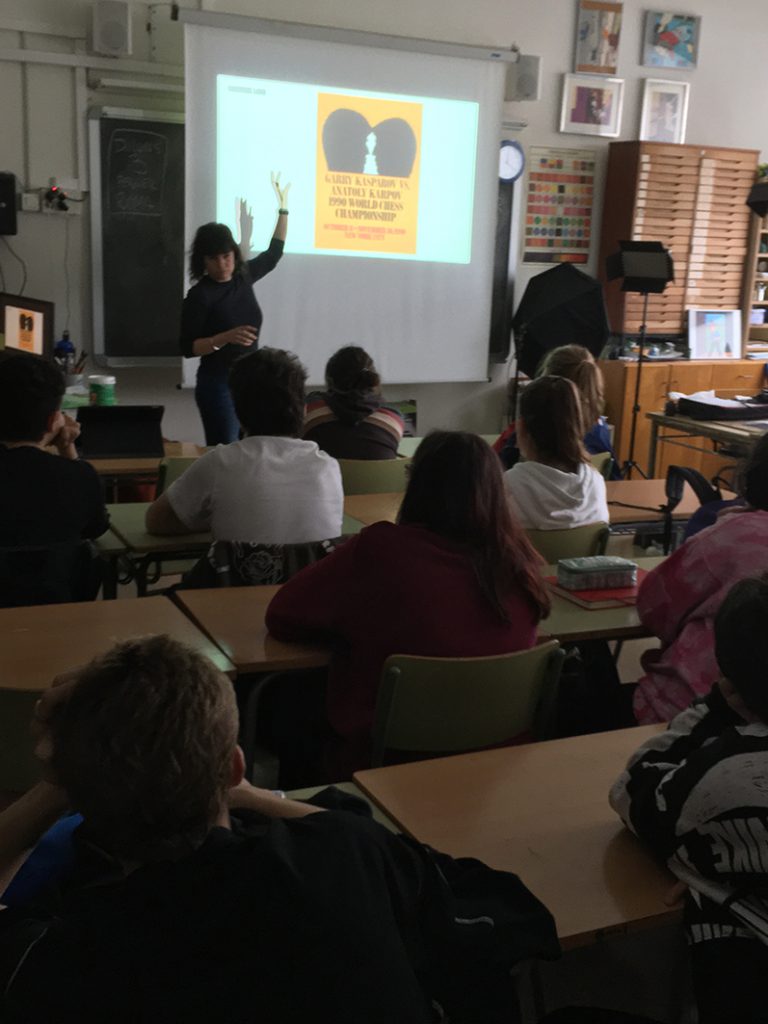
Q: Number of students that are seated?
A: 9